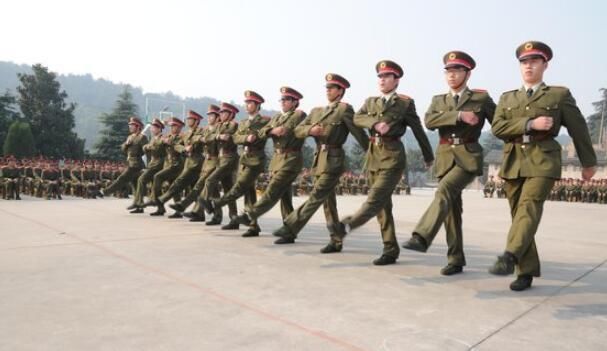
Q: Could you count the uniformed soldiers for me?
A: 12